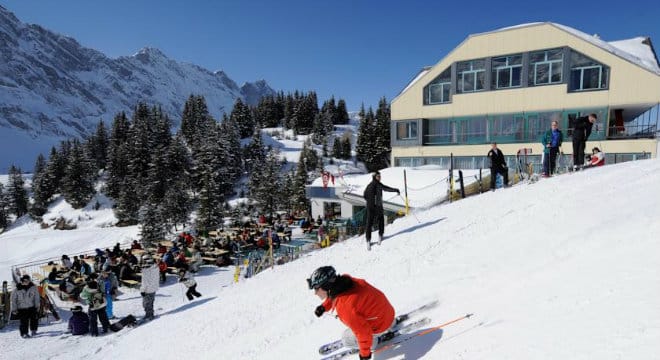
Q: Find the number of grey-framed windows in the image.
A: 6